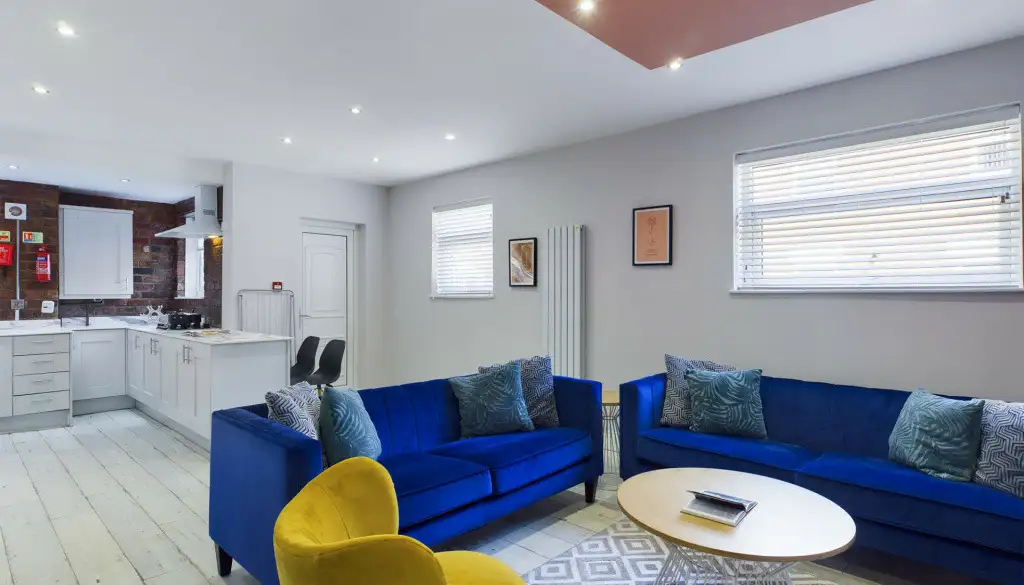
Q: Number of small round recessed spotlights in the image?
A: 10